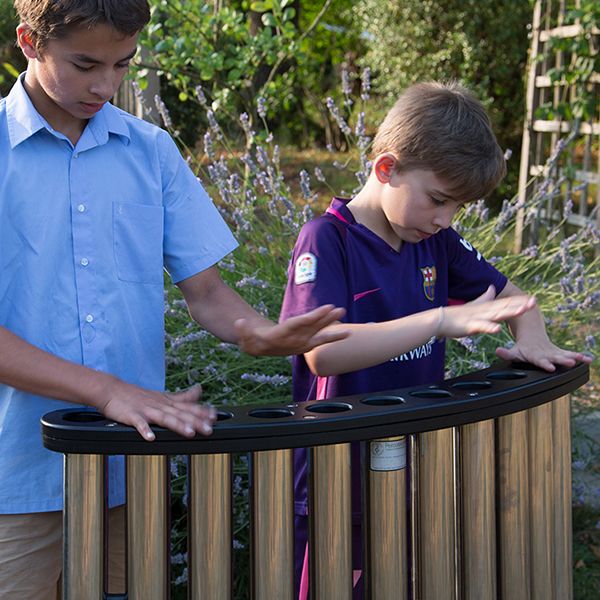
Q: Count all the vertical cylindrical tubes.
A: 11